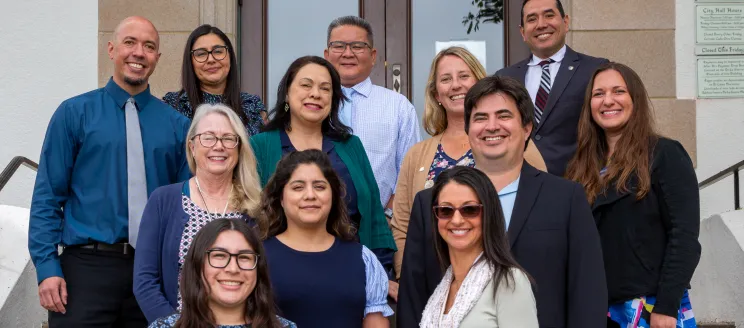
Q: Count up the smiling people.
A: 12